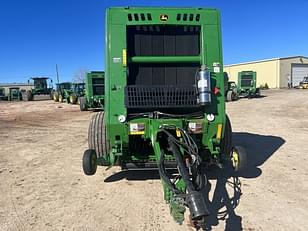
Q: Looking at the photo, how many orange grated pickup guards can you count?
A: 0